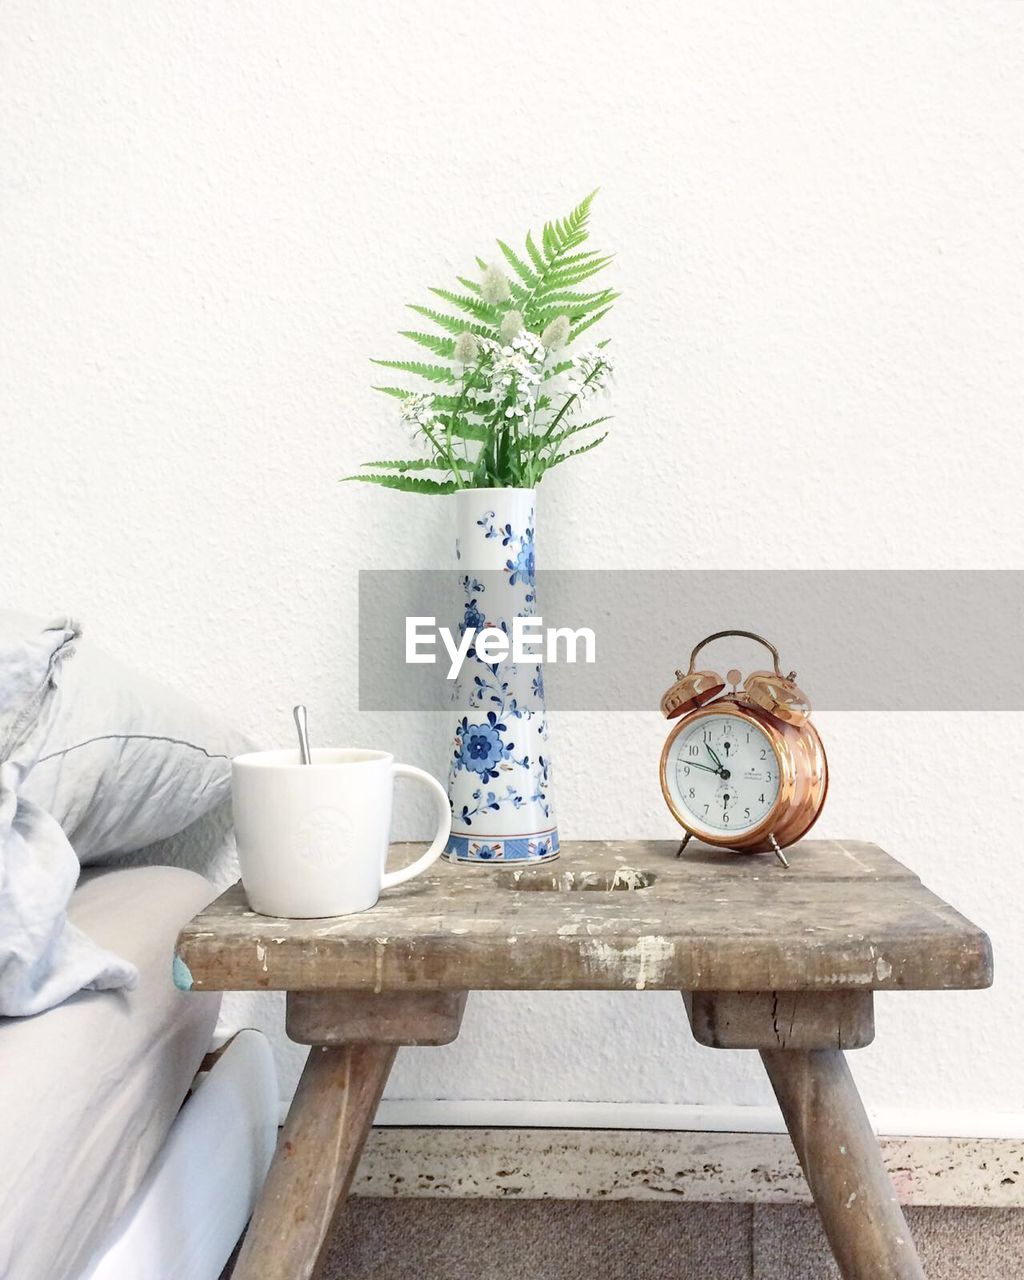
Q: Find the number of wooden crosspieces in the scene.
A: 2